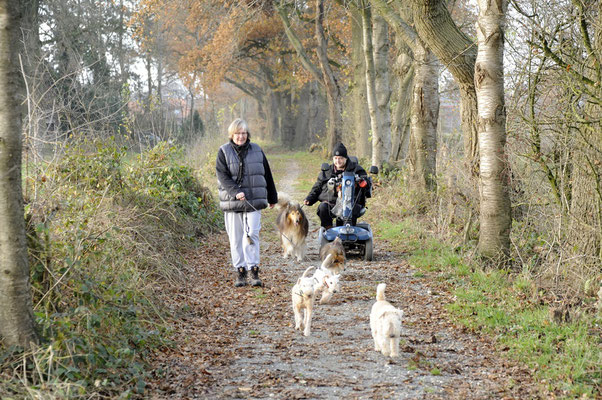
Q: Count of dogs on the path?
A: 5